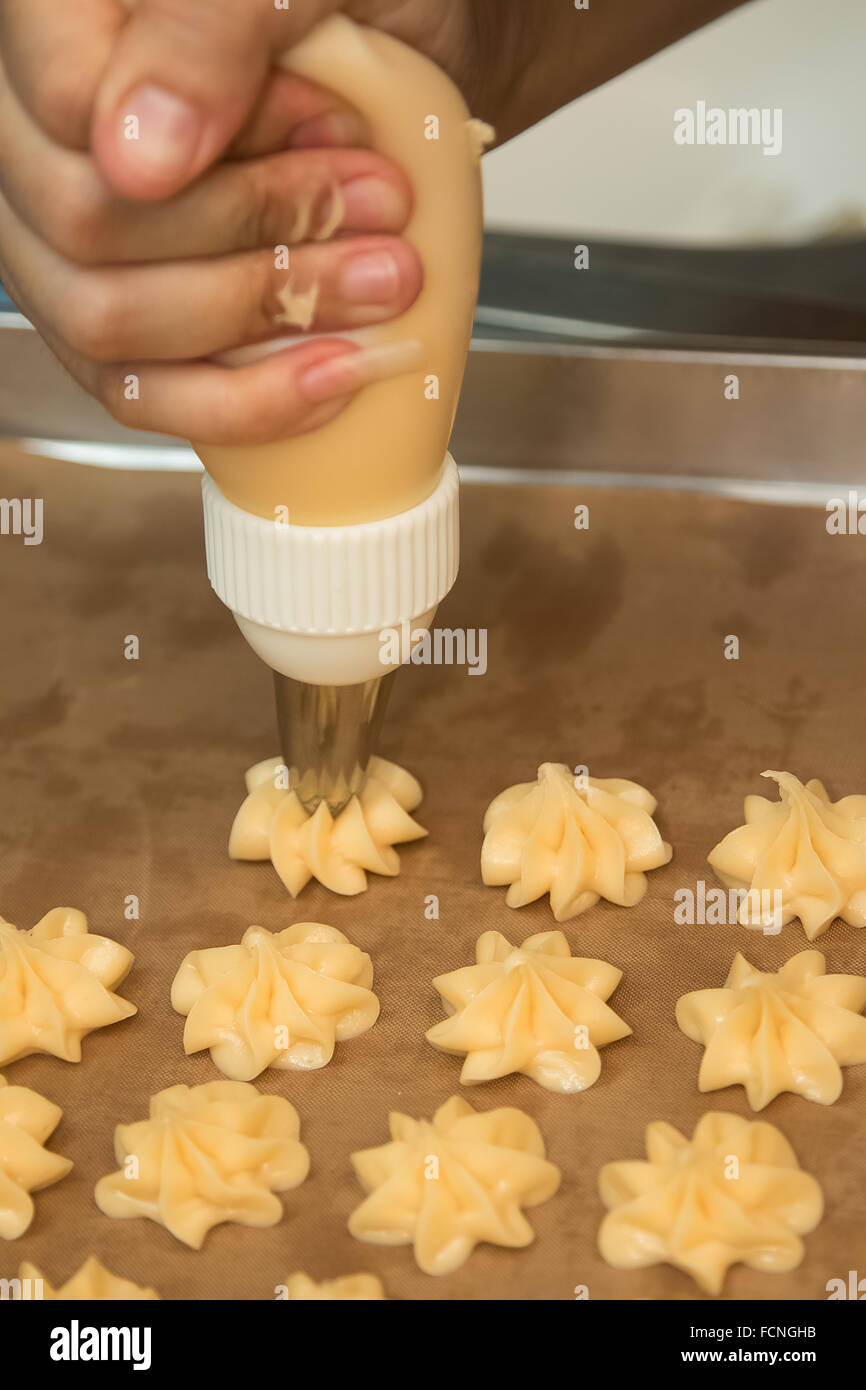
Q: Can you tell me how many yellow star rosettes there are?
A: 13